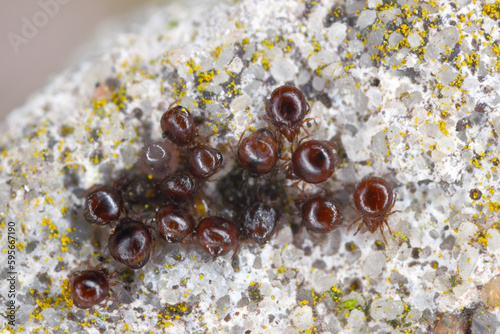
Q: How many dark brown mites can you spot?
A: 14